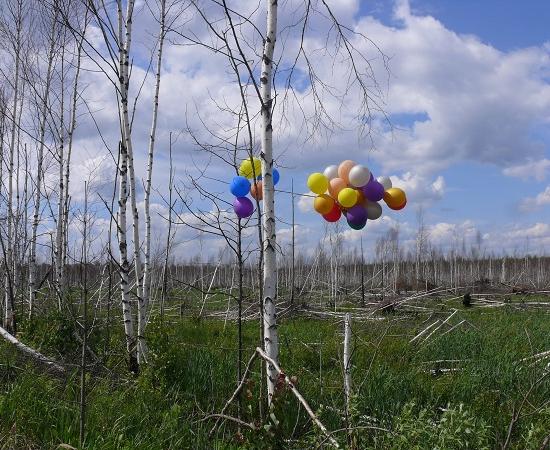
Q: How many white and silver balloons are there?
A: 4